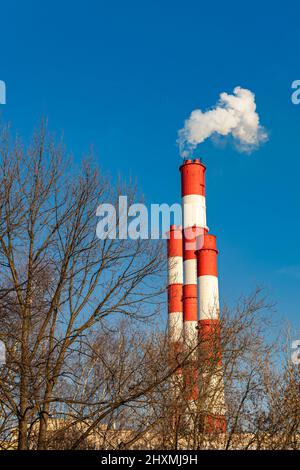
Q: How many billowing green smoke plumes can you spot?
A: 0